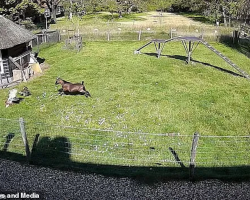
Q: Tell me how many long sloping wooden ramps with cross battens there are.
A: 1